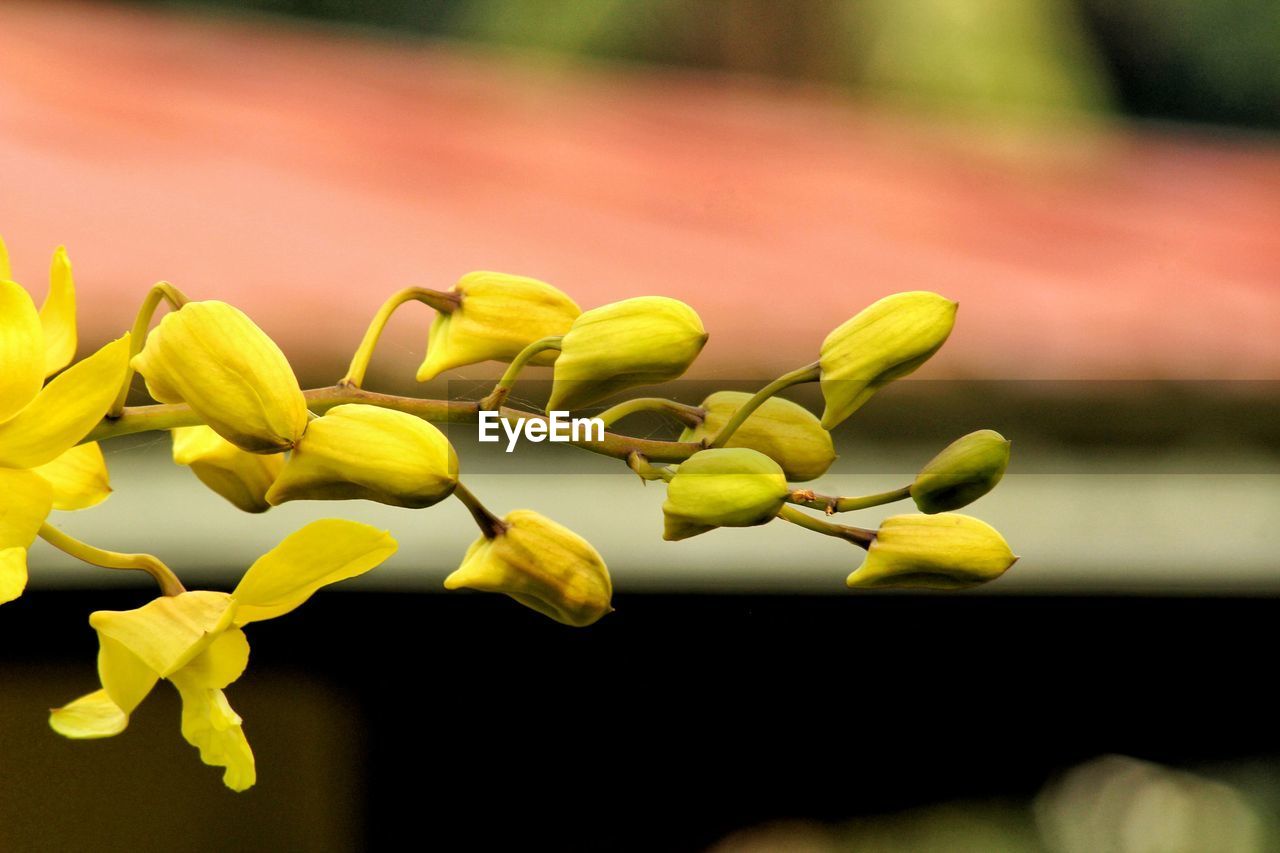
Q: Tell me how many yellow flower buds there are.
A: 11